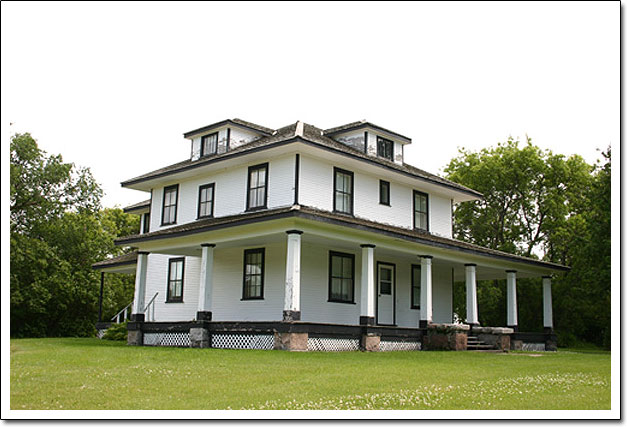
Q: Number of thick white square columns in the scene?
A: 8